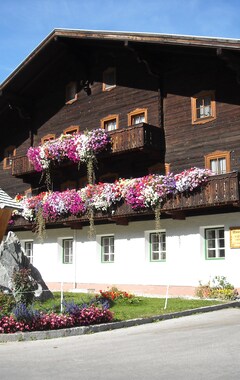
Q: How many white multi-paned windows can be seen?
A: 5